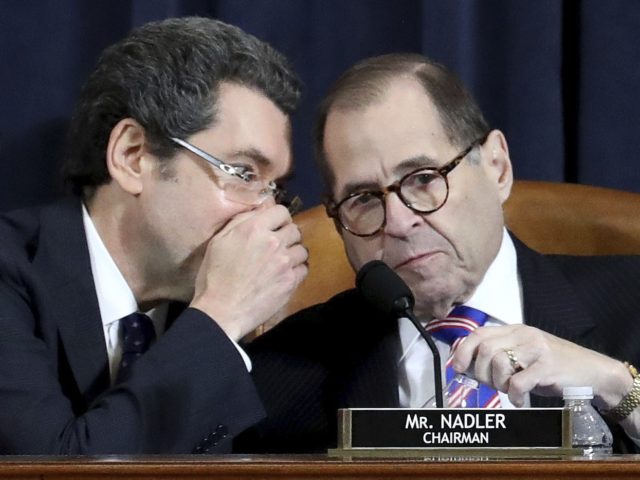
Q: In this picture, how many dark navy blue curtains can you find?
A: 1